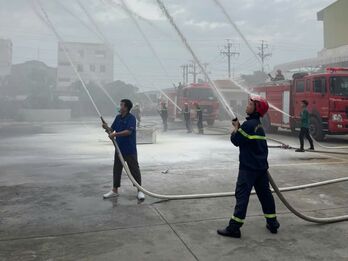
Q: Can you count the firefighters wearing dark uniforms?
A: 4